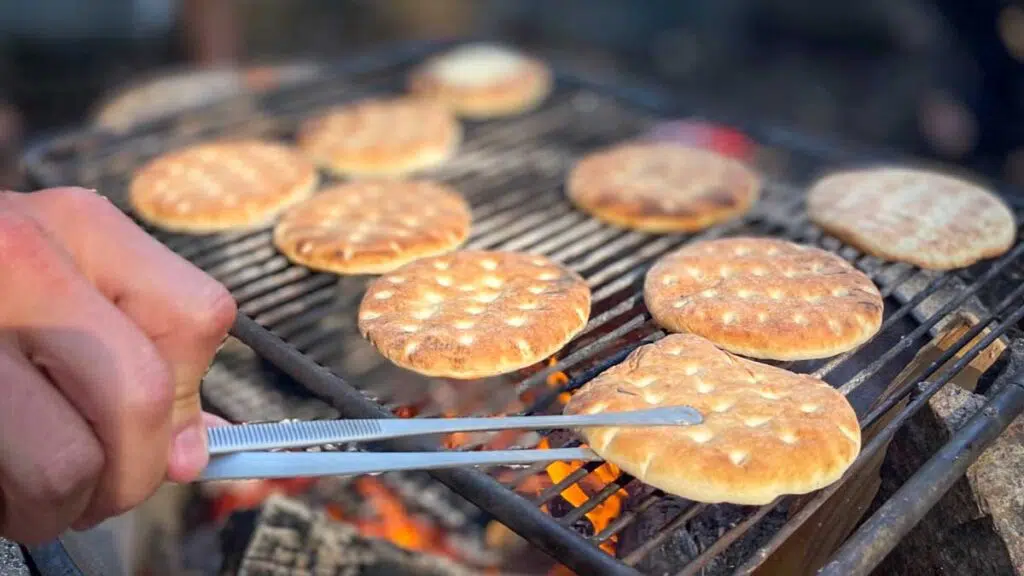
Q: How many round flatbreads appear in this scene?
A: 9